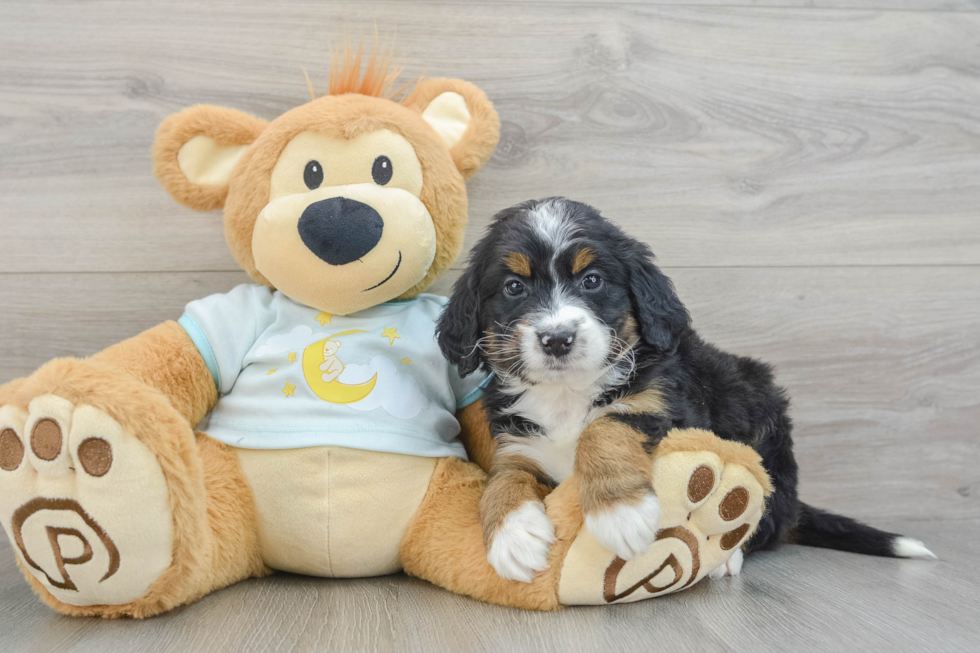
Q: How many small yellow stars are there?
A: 6